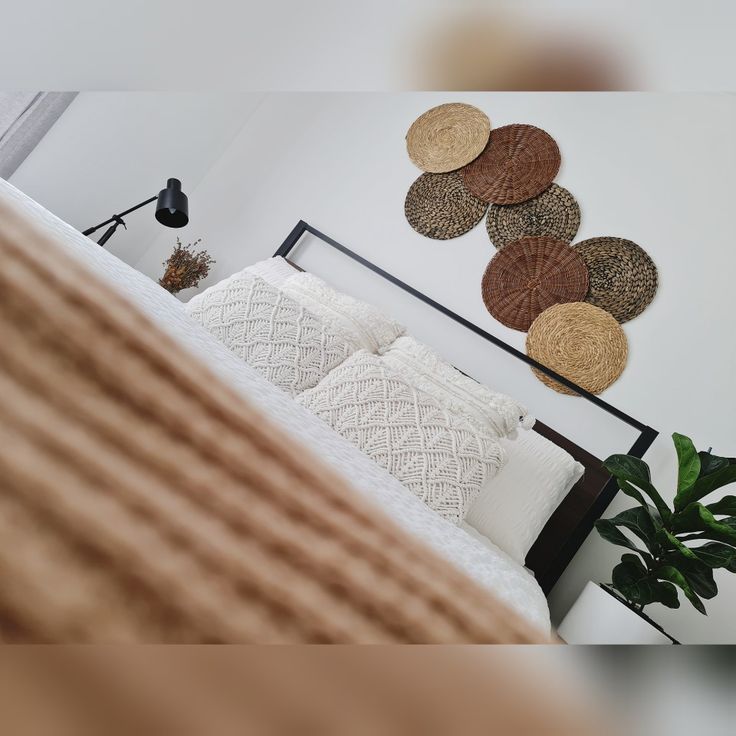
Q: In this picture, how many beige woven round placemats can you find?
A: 2